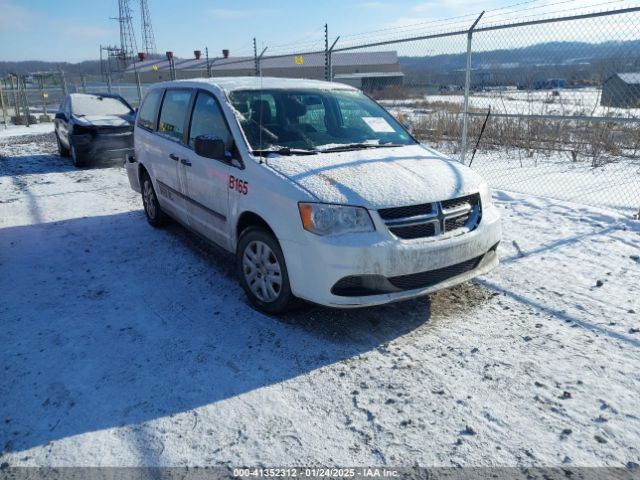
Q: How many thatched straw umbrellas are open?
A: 0